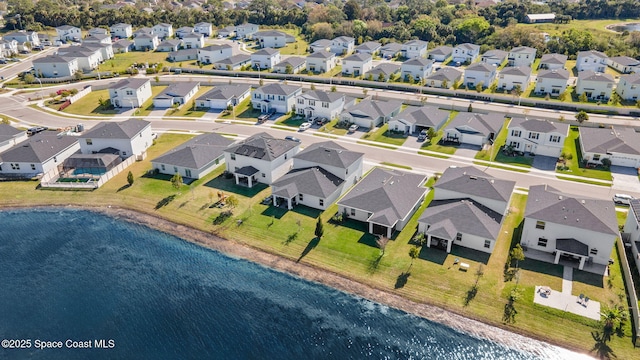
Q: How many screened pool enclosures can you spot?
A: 1